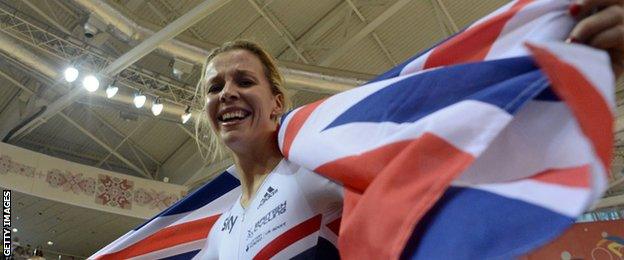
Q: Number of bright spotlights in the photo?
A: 6